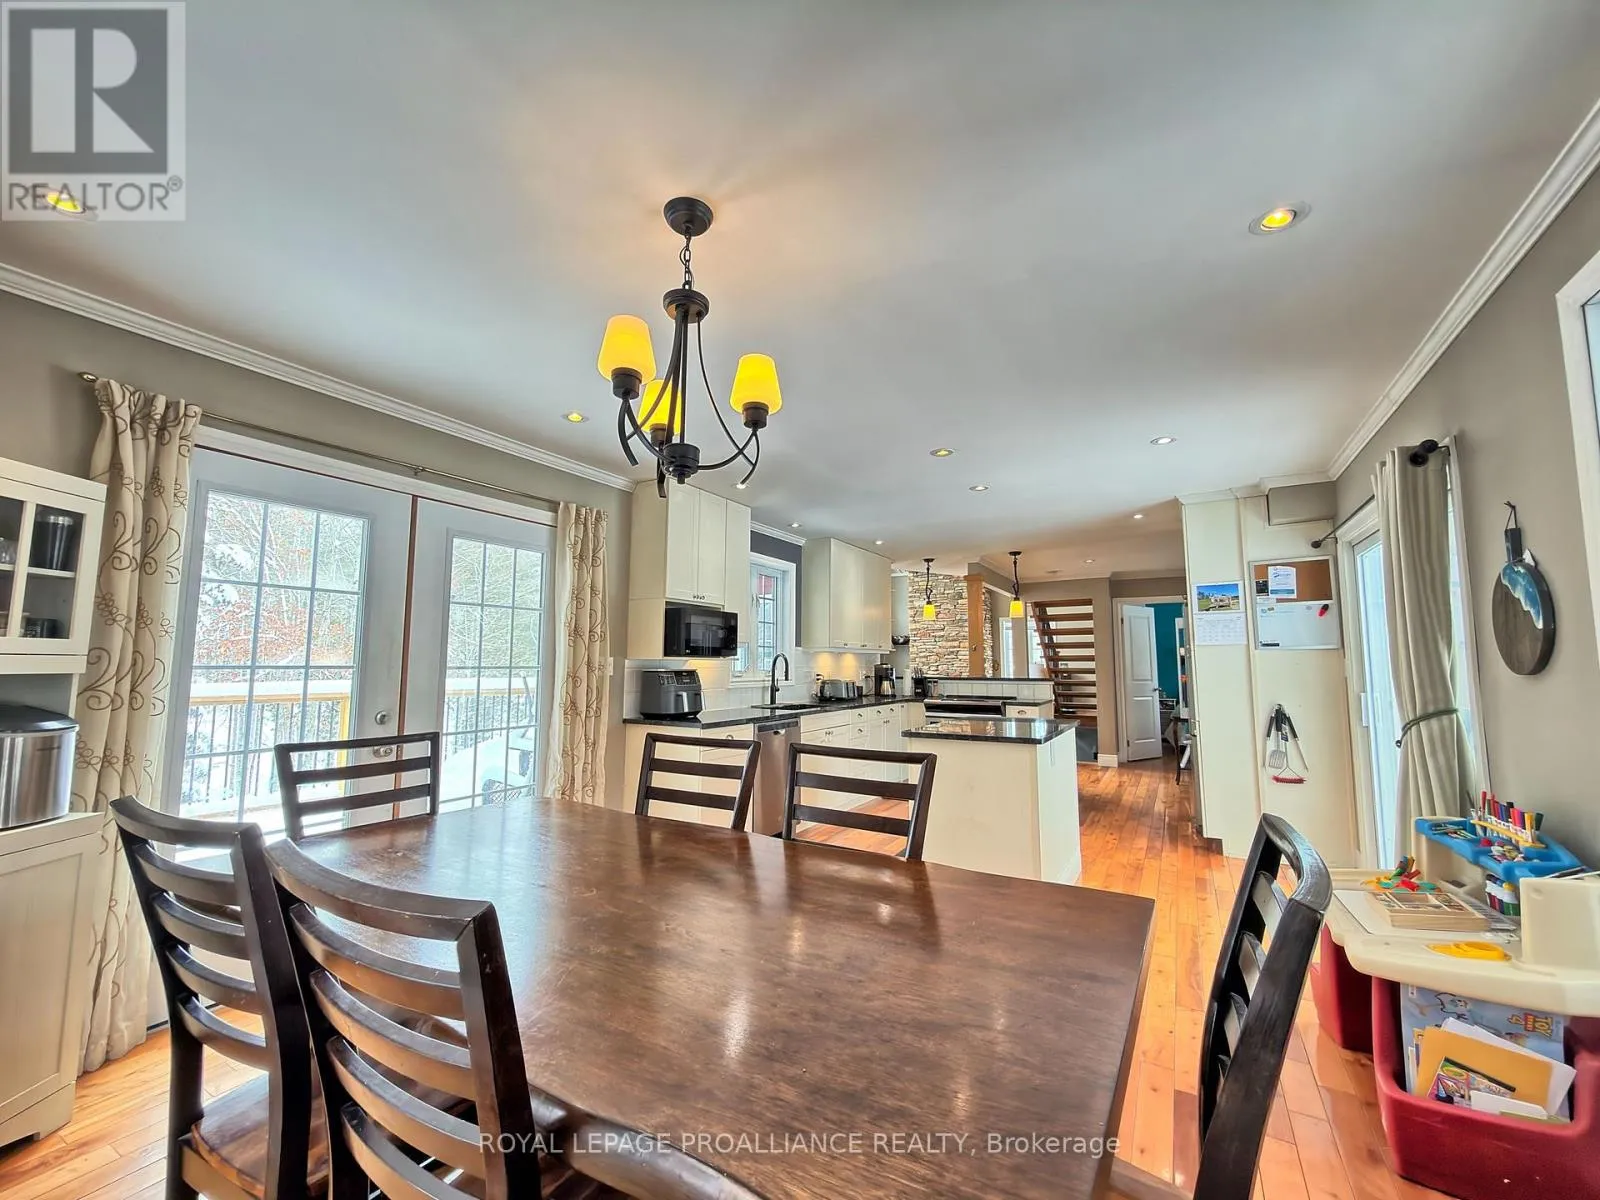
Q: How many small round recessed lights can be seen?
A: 11